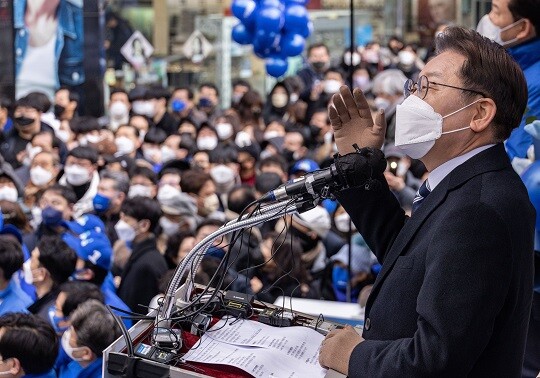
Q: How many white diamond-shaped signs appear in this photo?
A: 2